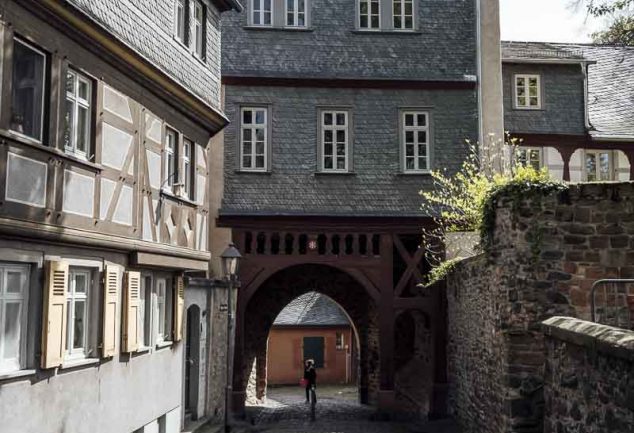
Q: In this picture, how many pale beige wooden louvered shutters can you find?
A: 4